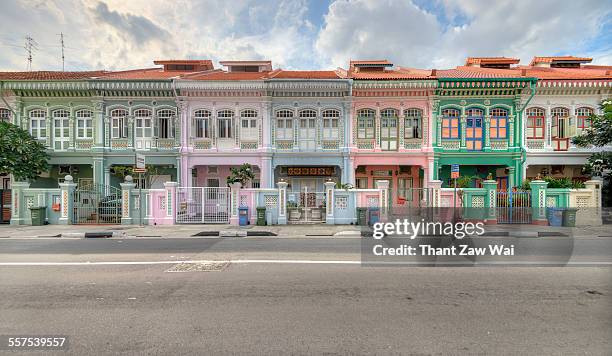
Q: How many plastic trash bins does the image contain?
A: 7